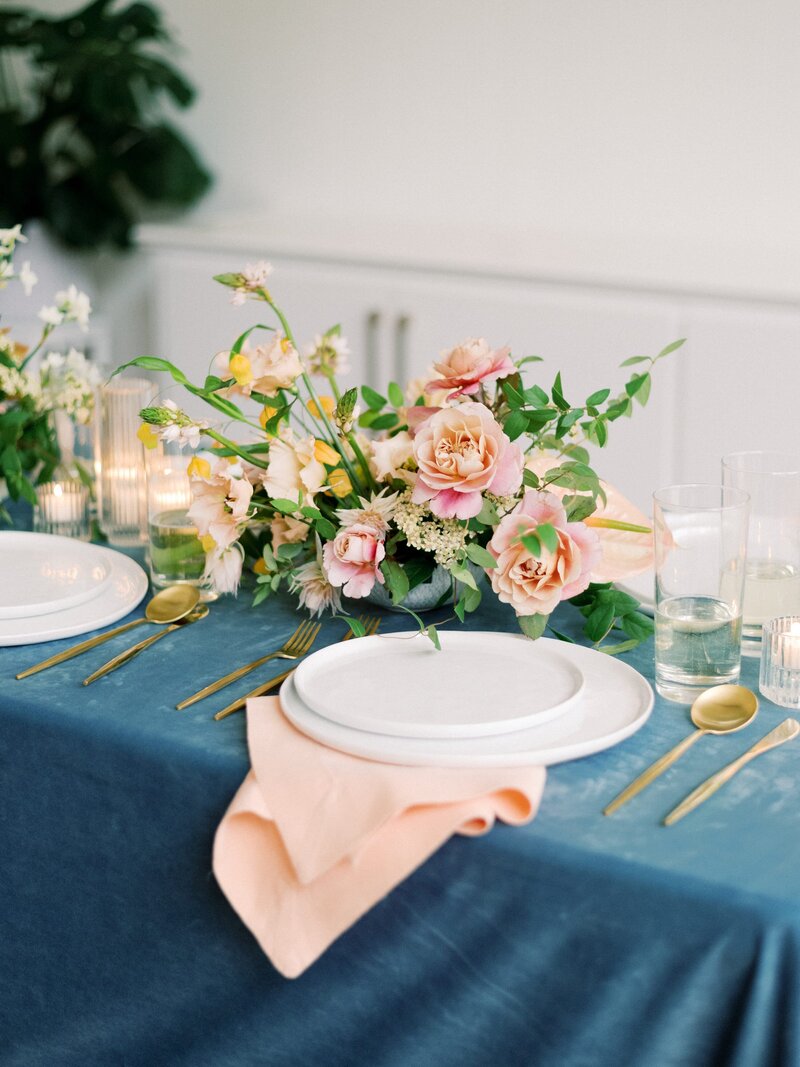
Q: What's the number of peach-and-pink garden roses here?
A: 4